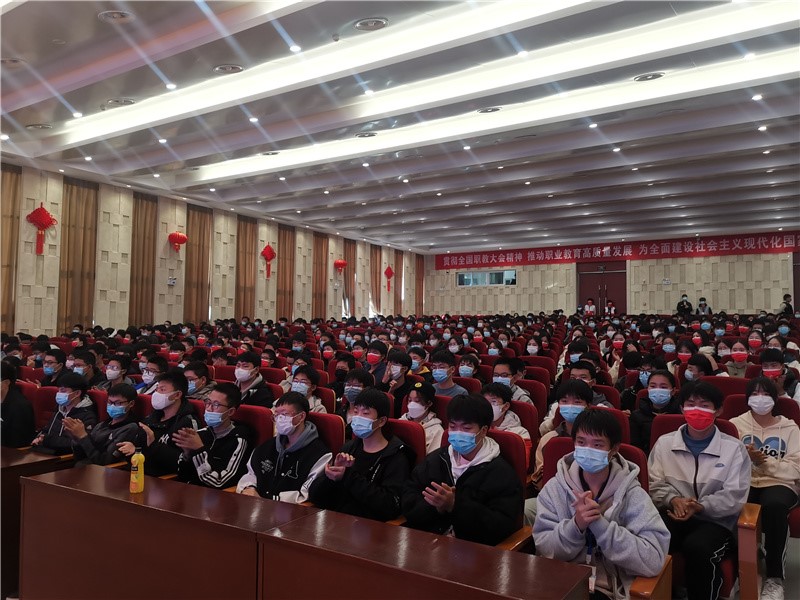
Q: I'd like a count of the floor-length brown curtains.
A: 11